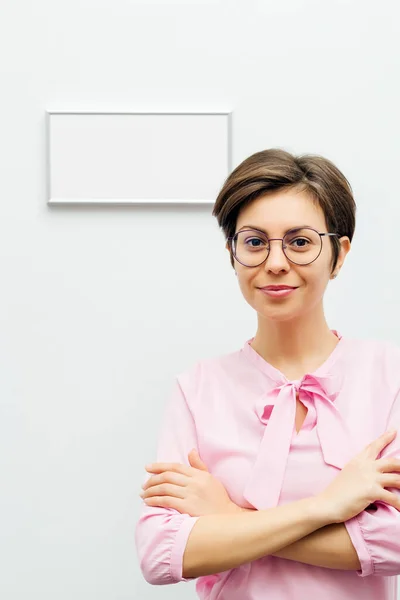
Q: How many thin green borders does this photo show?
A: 0